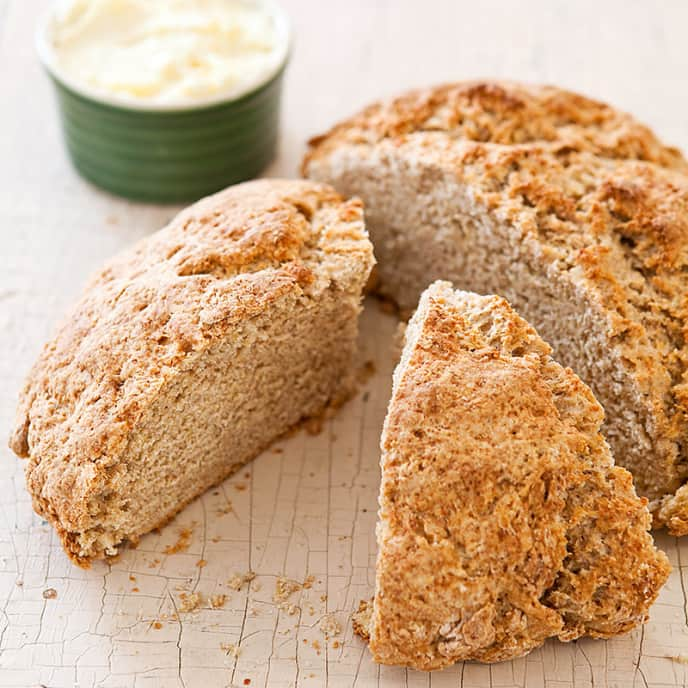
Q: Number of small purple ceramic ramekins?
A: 0